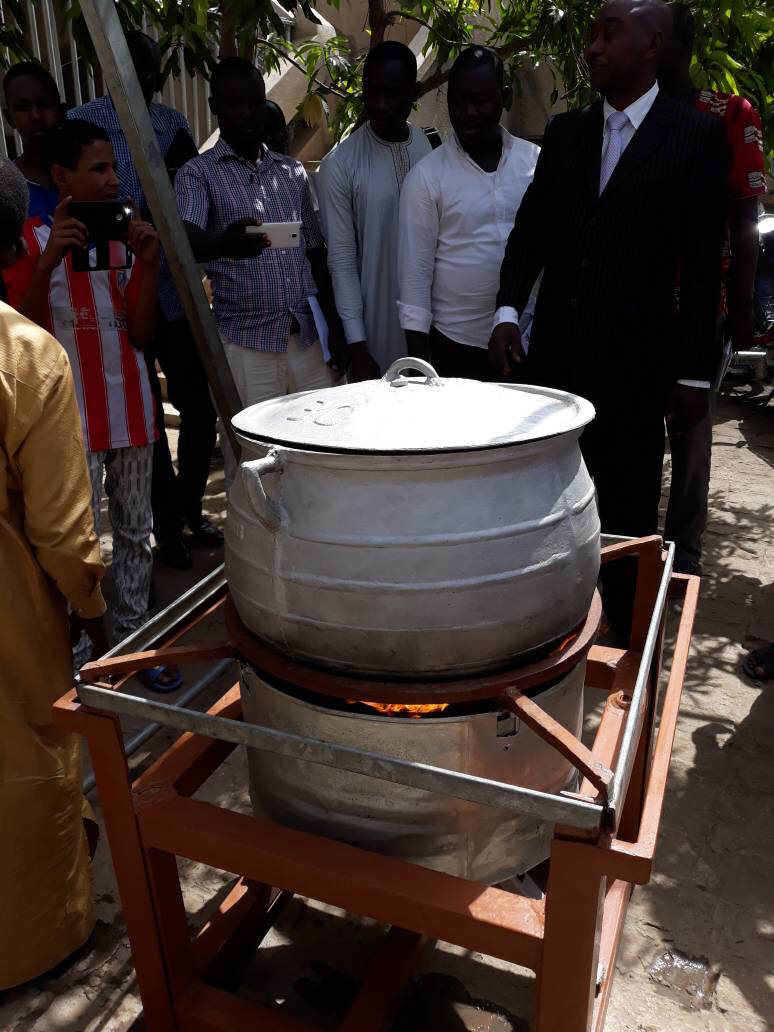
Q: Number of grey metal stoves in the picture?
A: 1